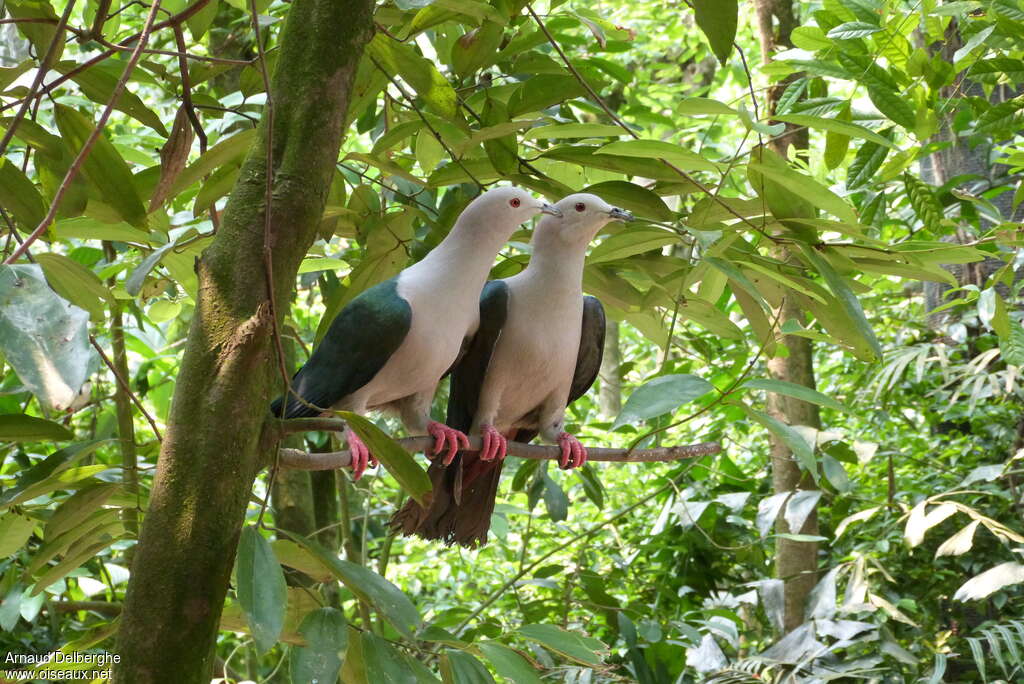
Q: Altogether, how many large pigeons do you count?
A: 2